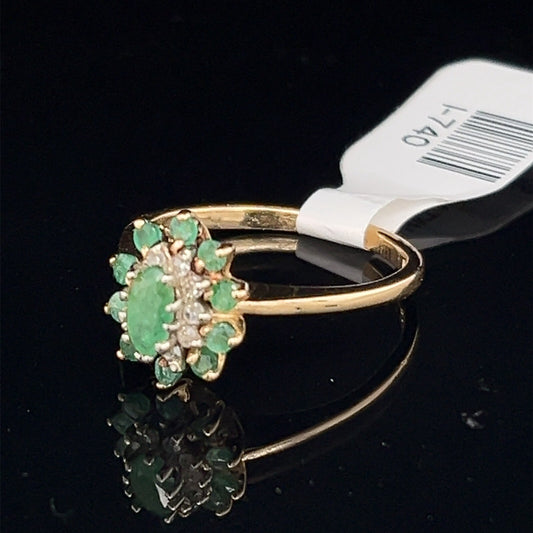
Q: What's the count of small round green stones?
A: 10